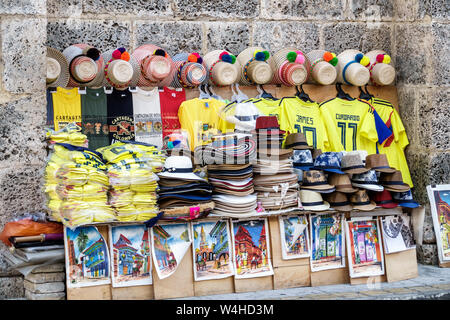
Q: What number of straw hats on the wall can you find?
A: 11